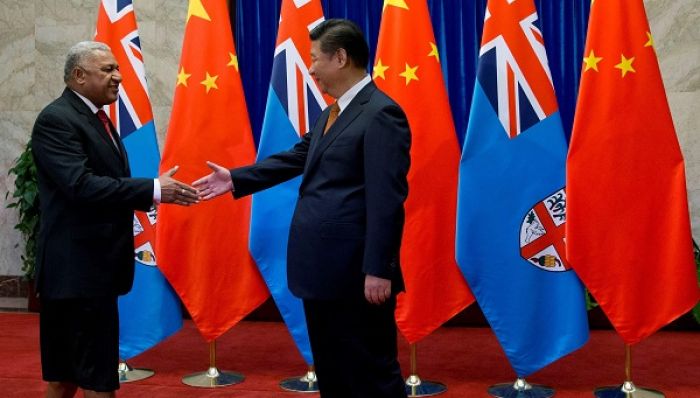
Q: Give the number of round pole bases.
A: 6